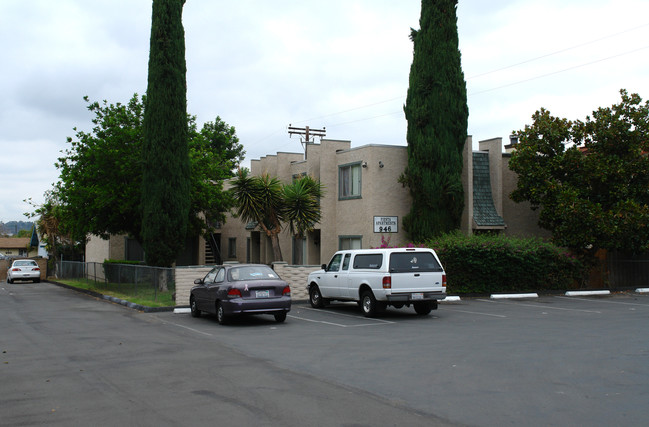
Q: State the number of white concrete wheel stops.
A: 5